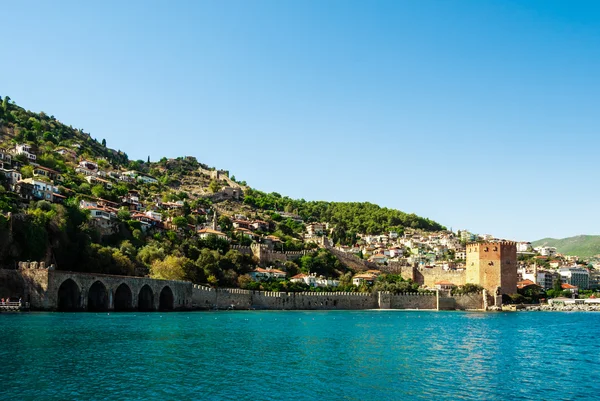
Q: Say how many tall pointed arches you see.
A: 5